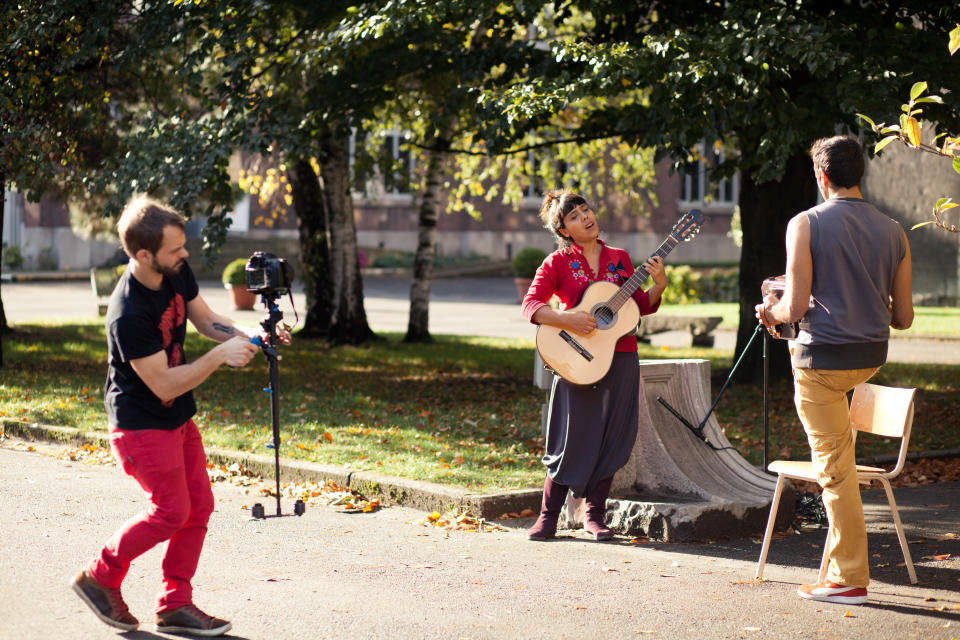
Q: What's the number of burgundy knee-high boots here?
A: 2